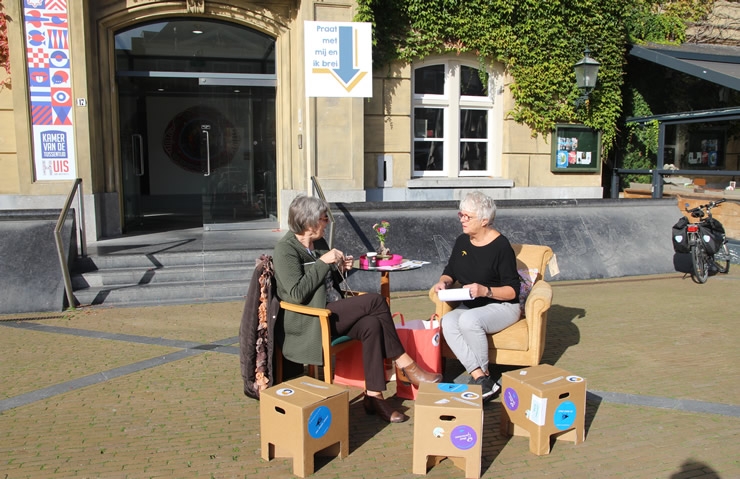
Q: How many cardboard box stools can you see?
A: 3